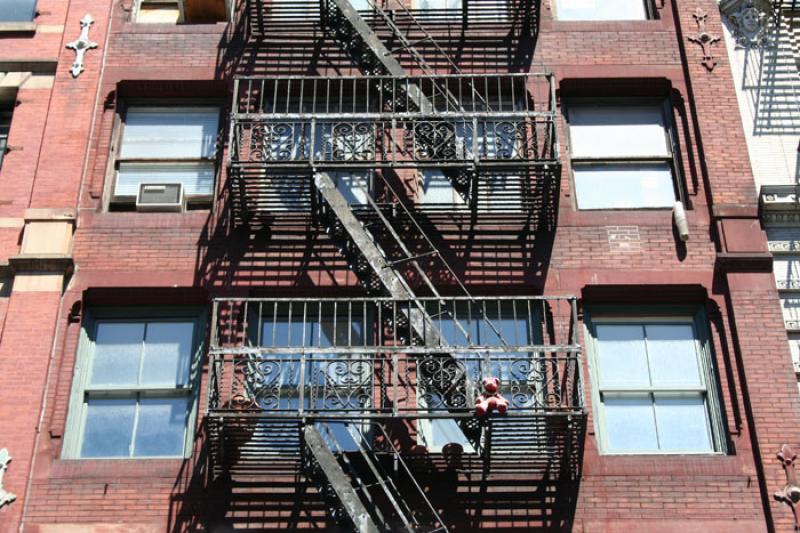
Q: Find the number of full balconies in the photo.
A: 2